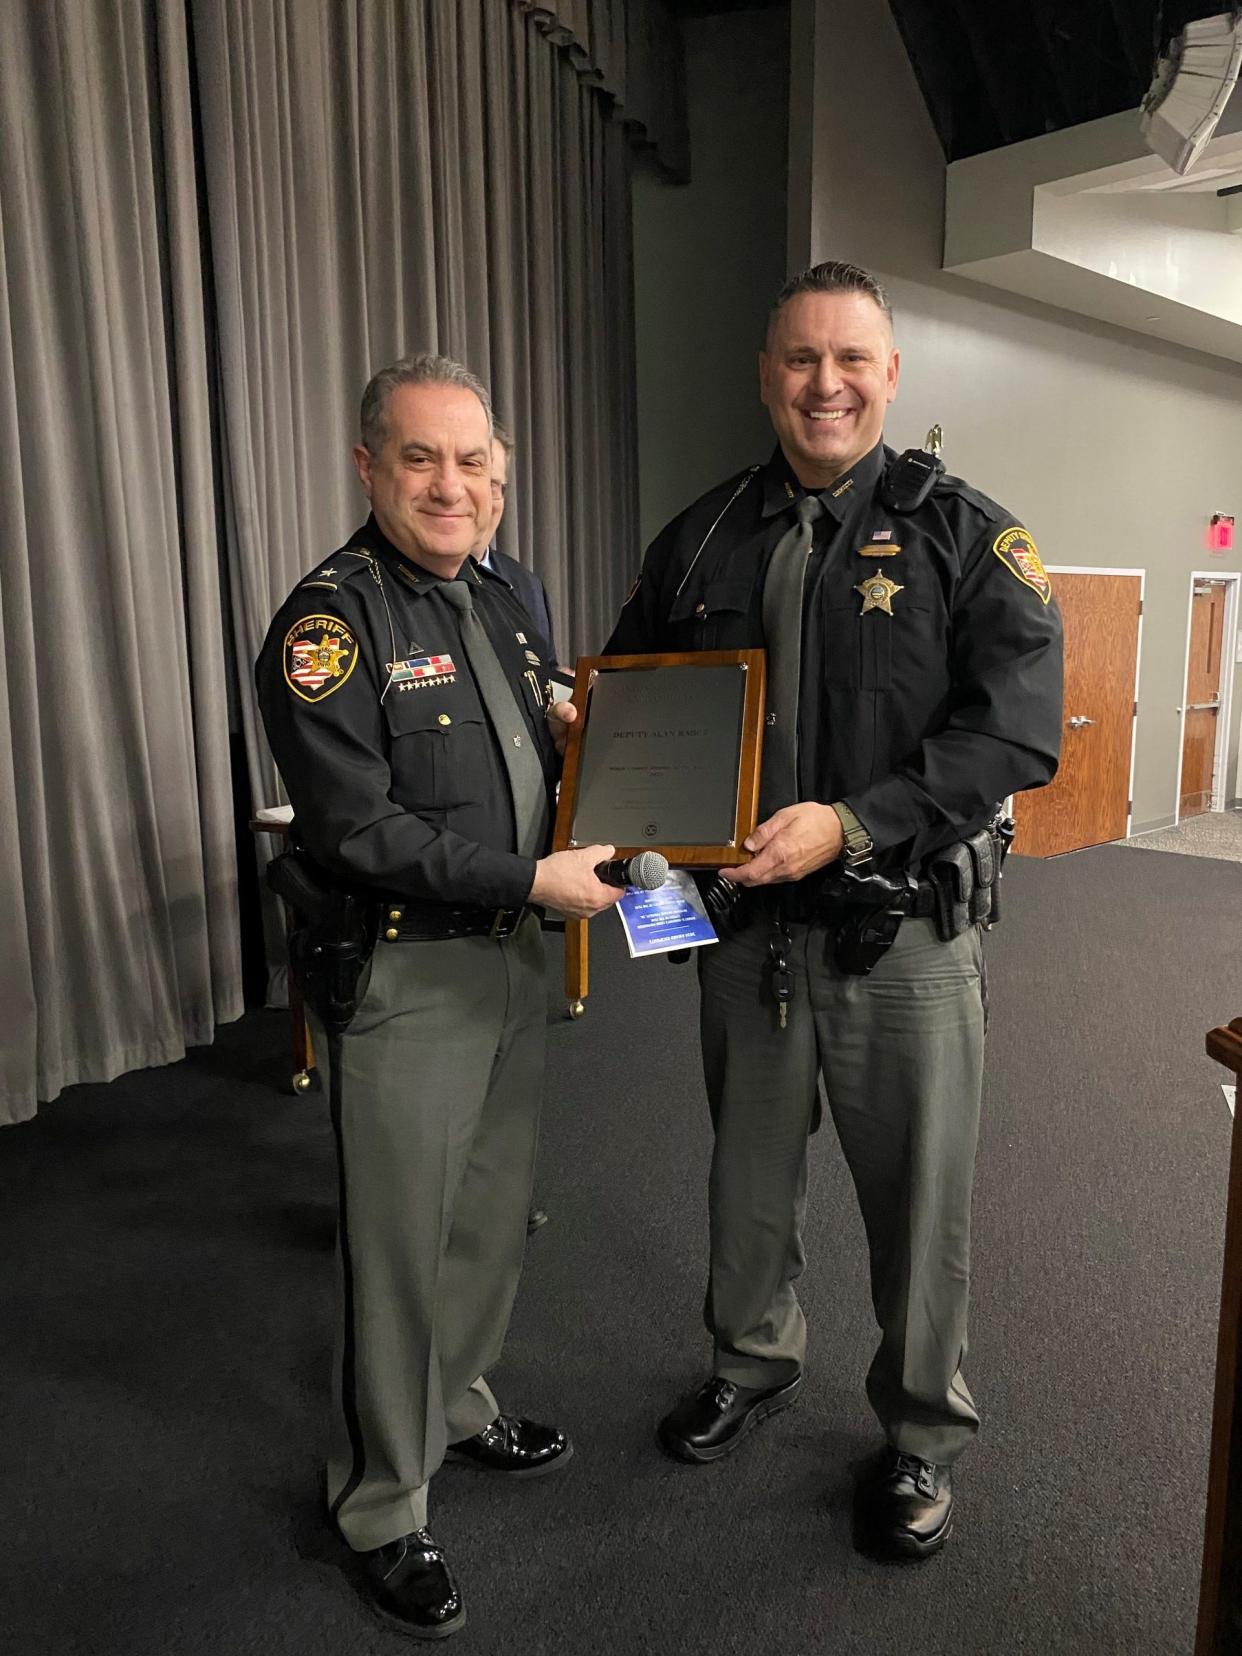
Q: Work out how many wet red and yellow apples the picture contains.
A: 0